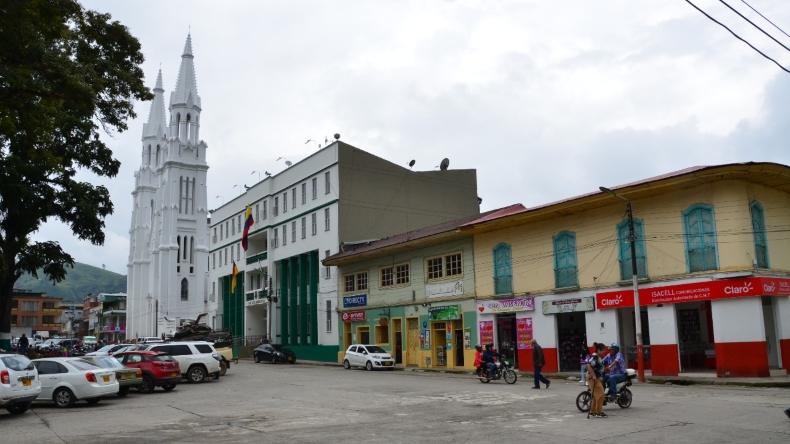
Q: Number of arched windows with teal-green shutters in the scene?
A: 5